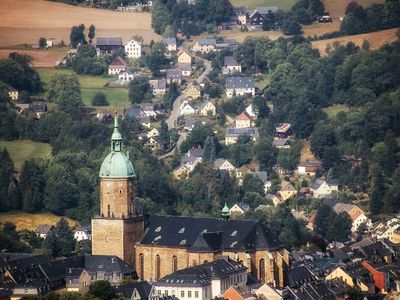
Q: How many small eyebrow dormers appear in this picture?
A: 7